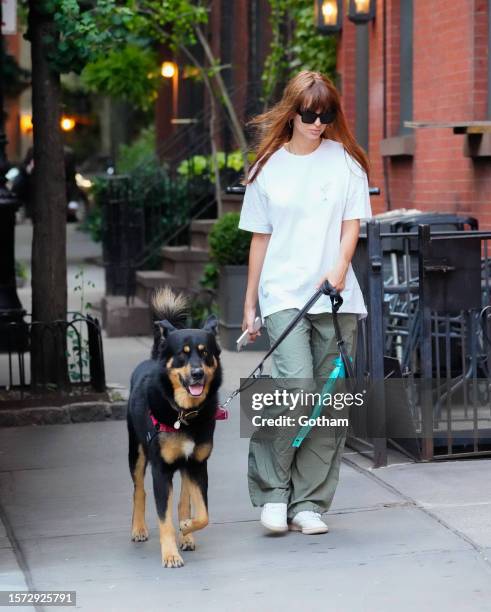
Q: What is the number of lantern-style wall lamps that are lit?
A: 2